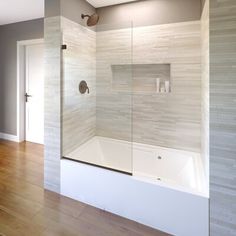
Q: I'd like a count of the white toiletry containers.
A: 3